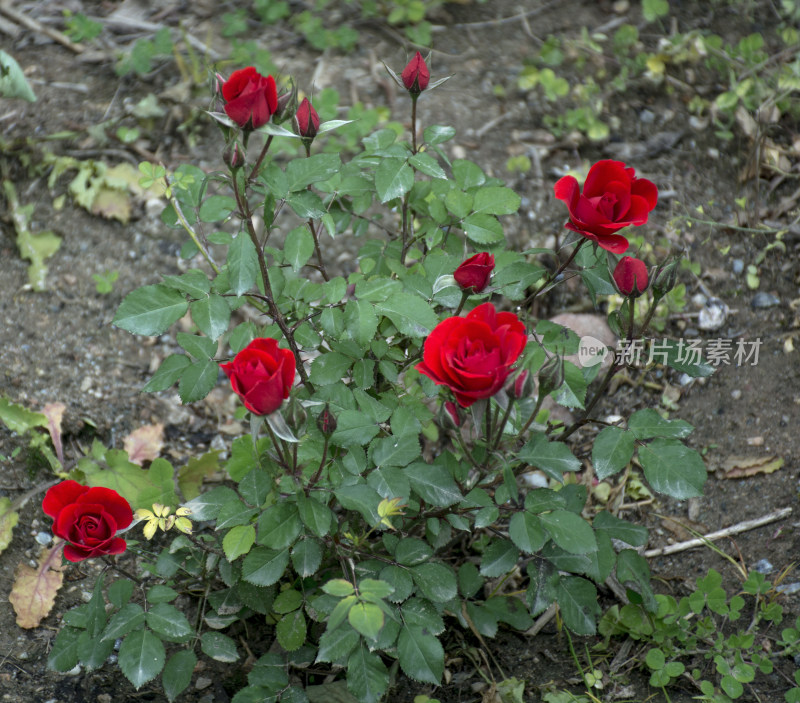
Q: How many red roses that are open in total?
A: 5